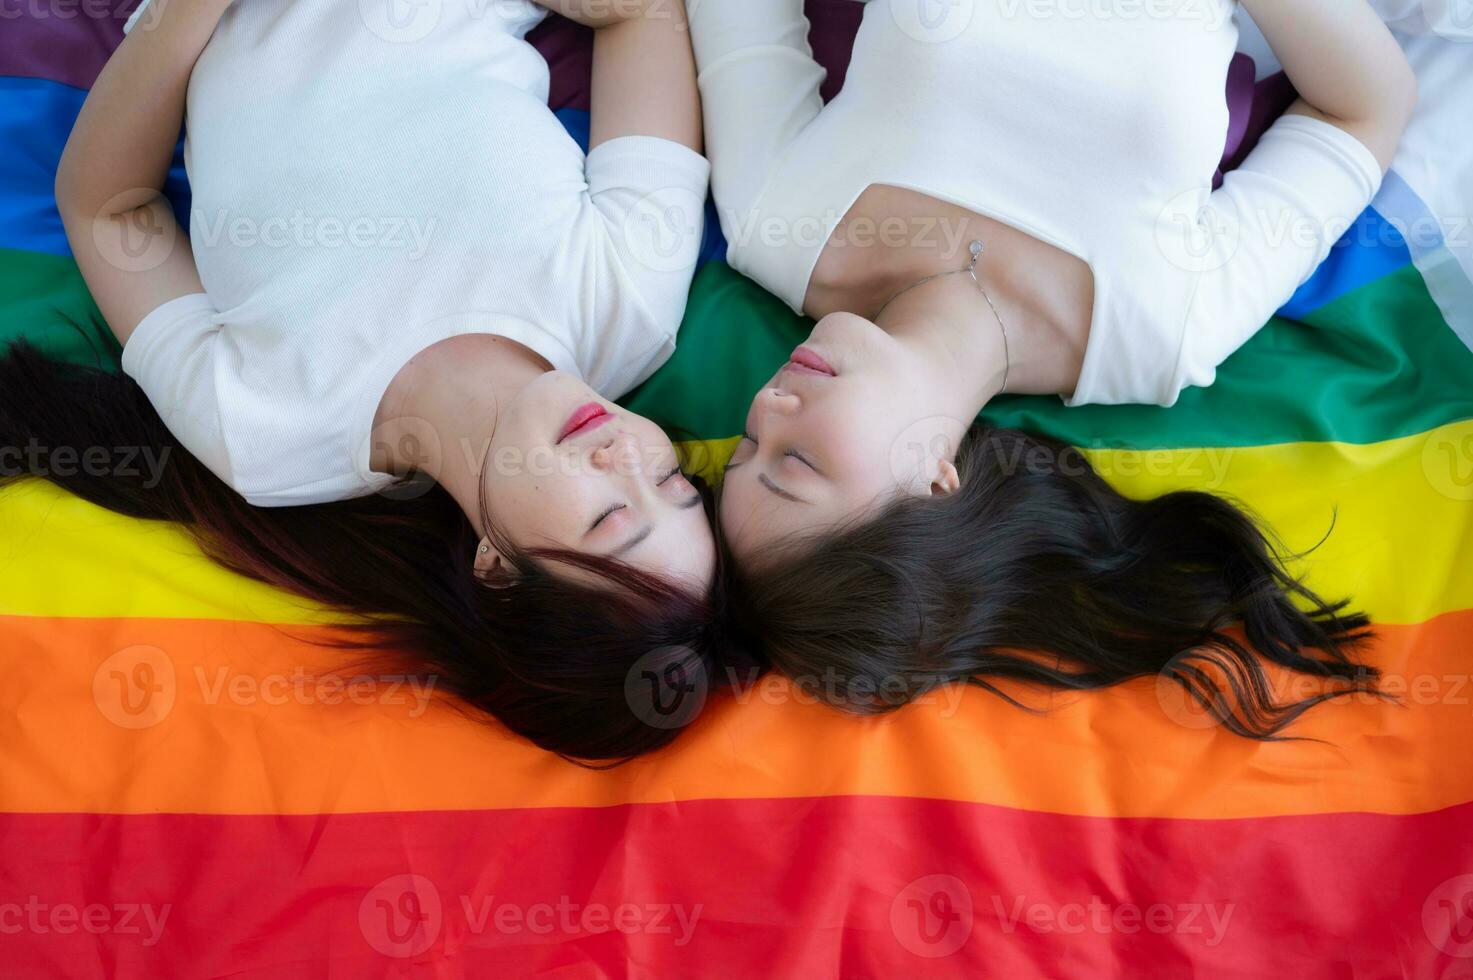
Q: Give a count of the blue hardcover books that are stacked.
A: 0